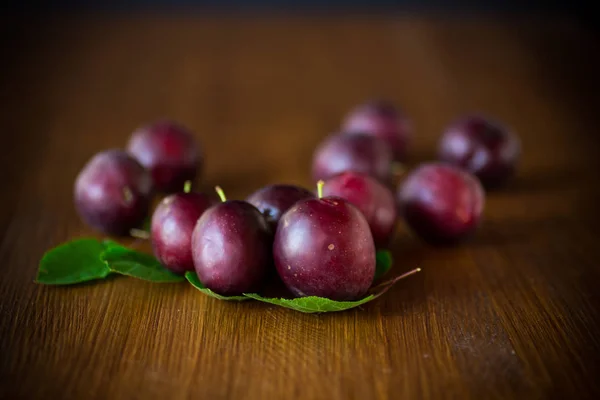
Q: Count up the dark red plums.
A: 11